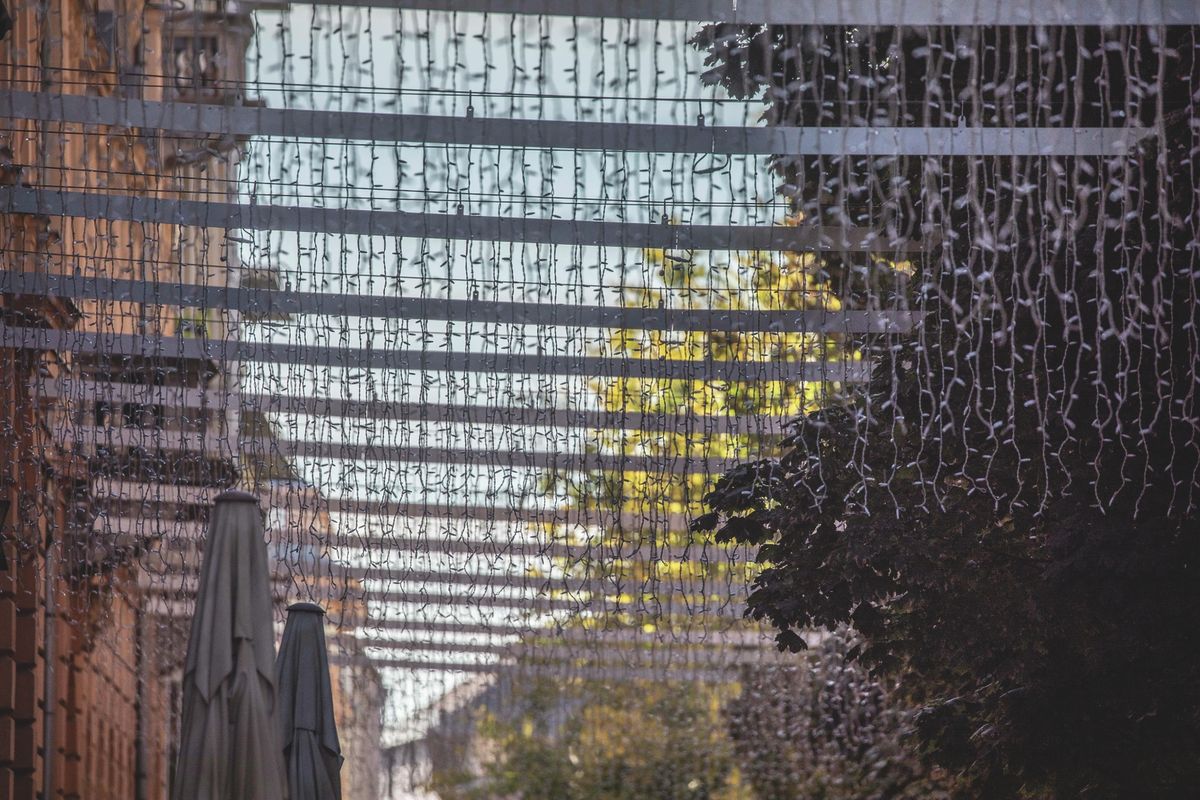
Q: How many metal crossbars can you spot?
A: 14